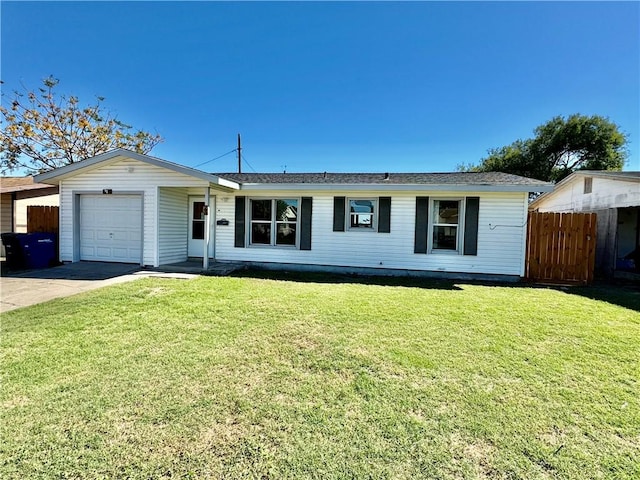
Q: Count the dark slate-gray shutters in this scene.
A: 6